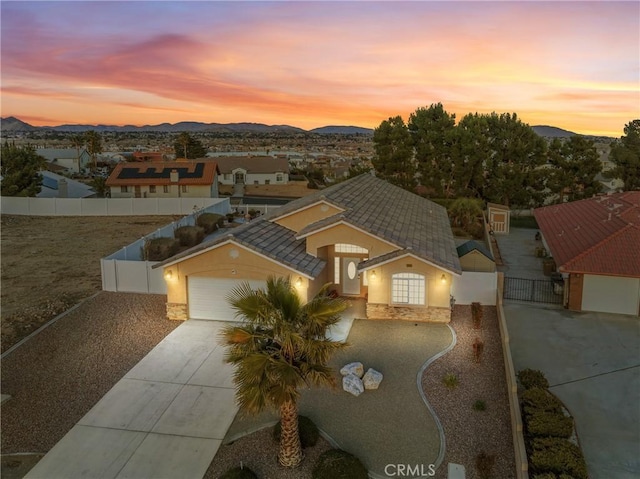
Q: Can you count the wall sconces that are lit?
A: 4